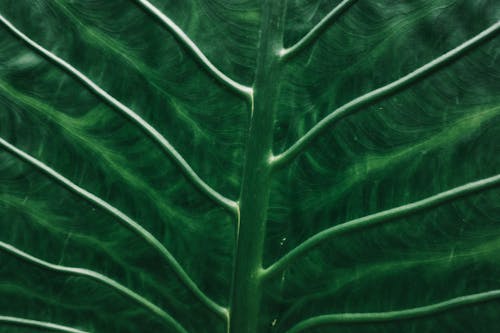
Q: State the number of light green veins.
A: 9